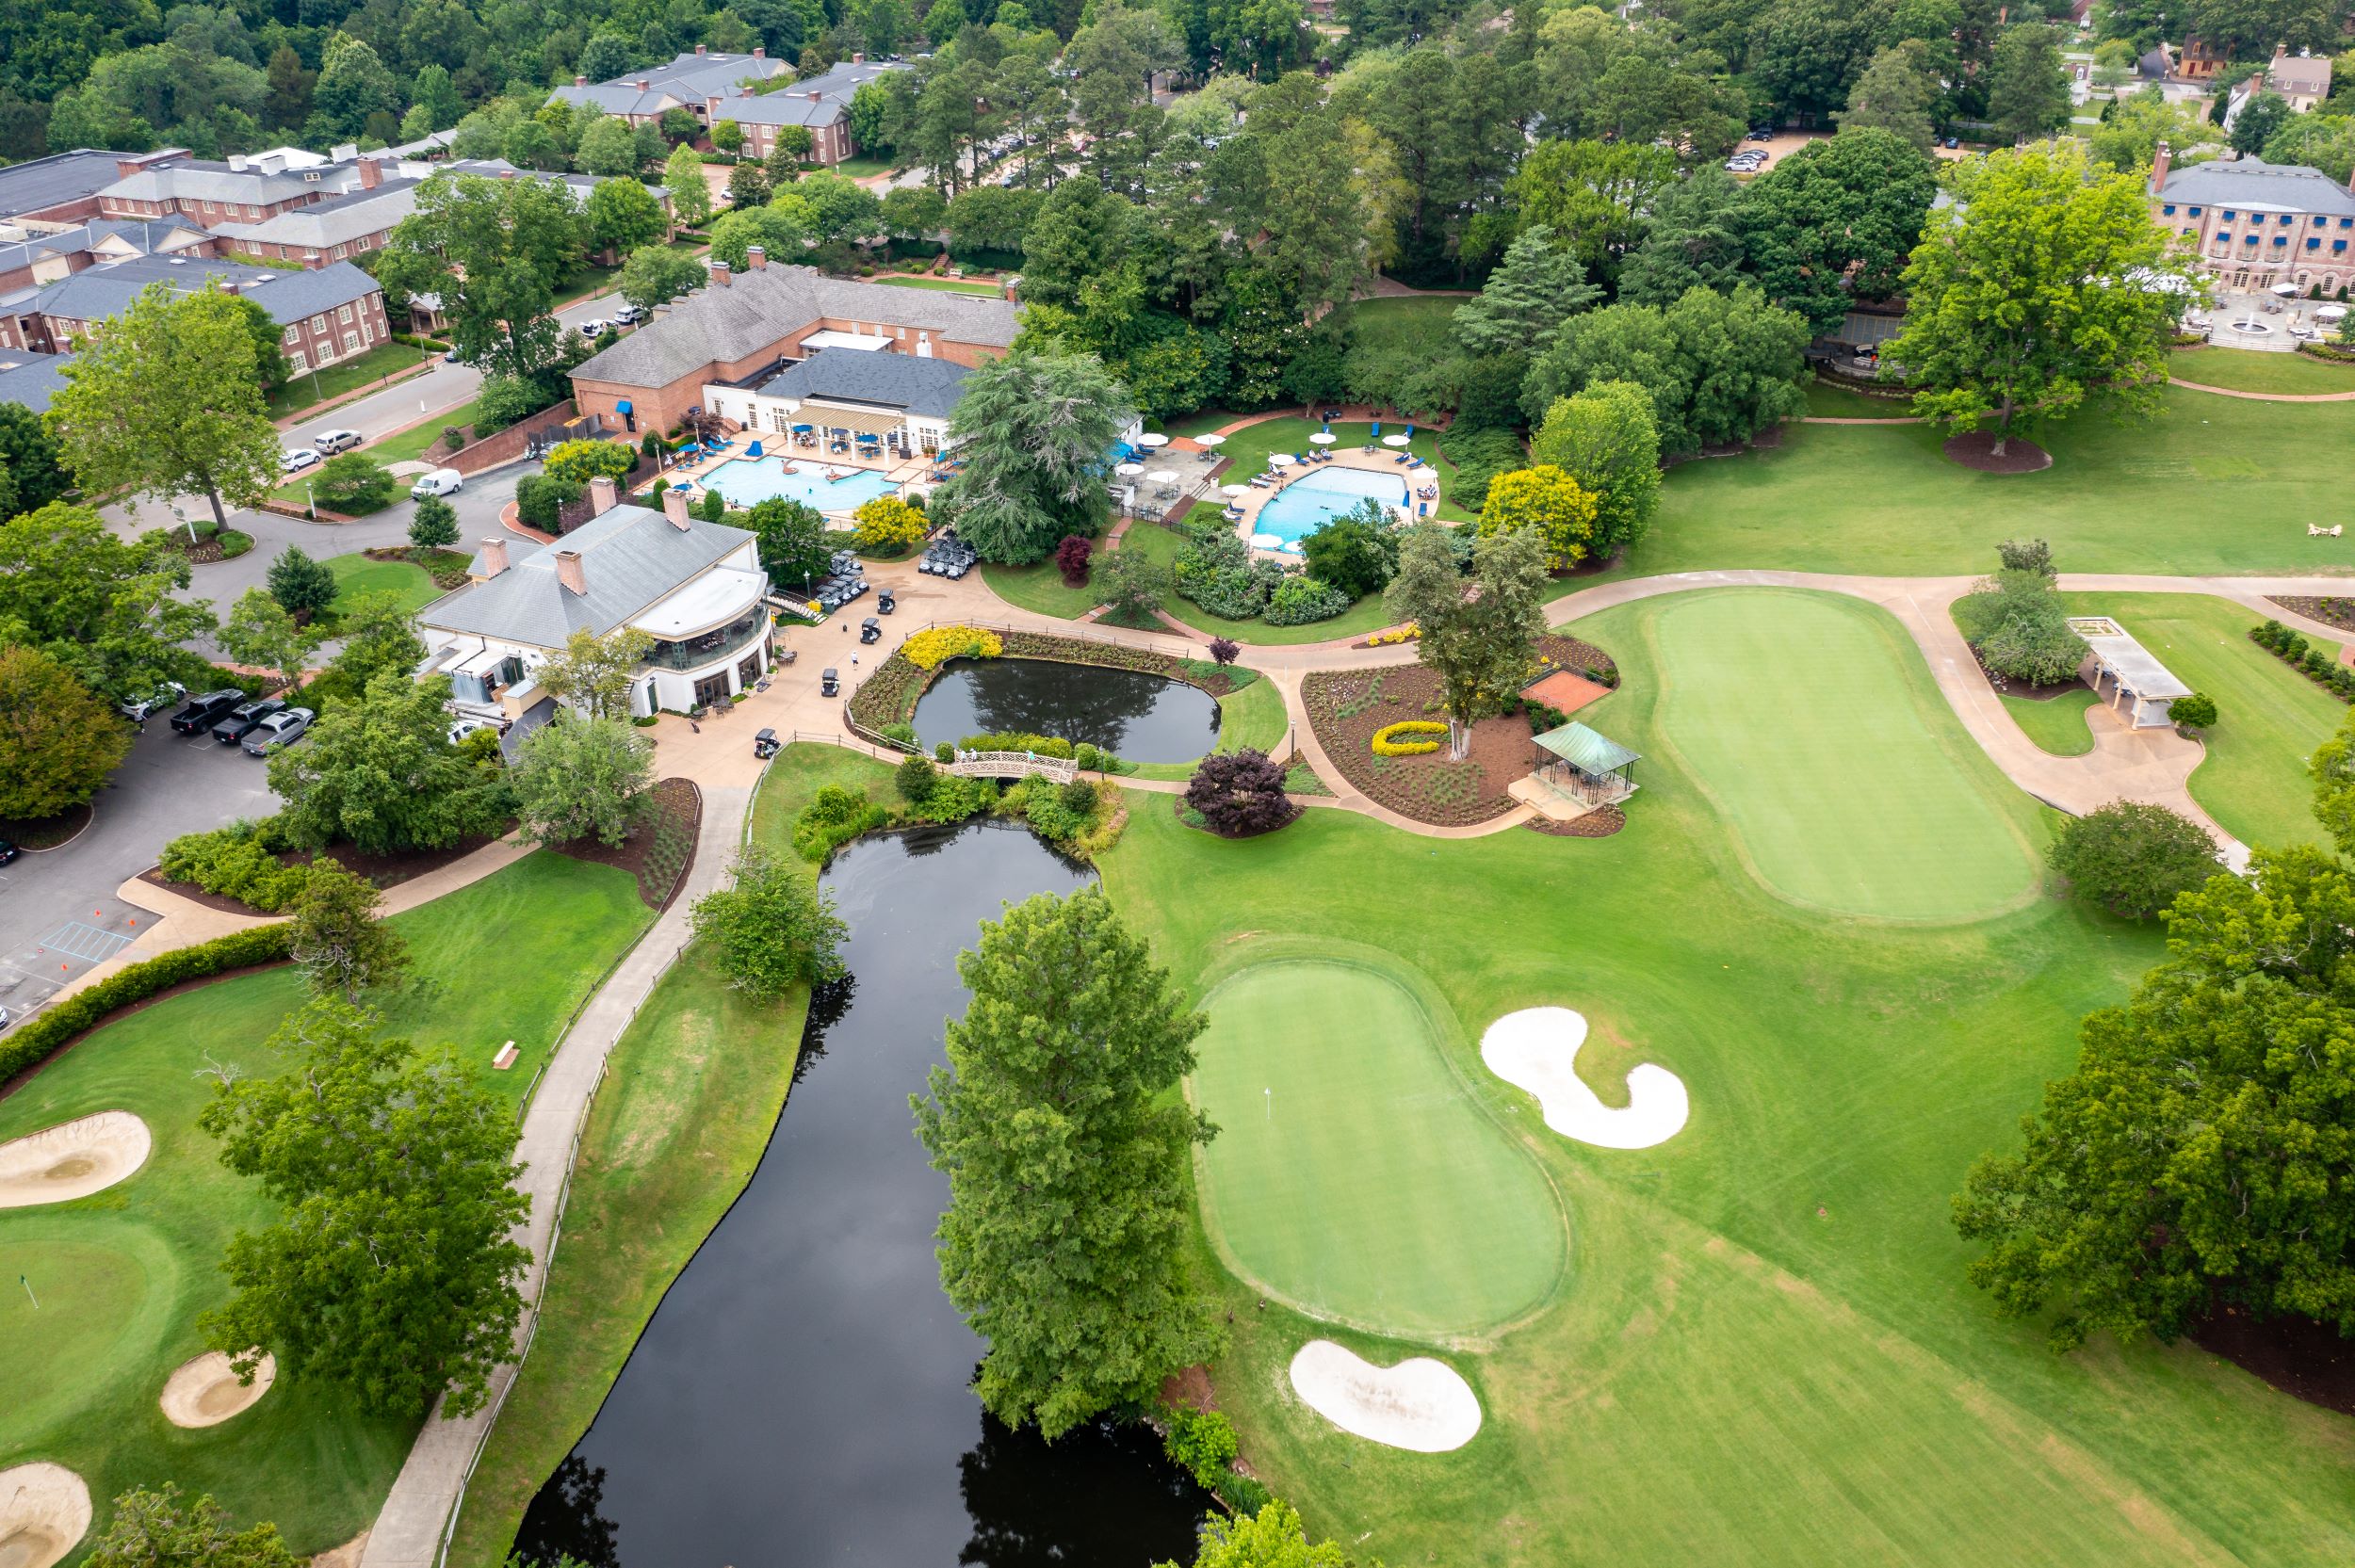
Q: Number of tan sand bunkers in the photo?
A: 3